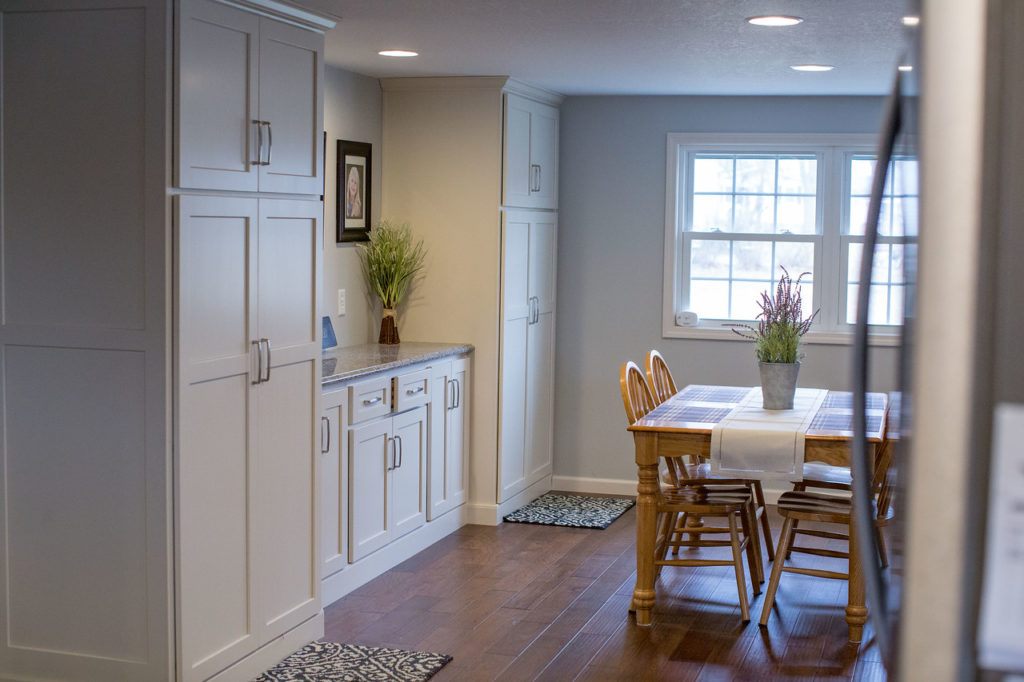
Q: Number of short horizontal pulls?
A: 2